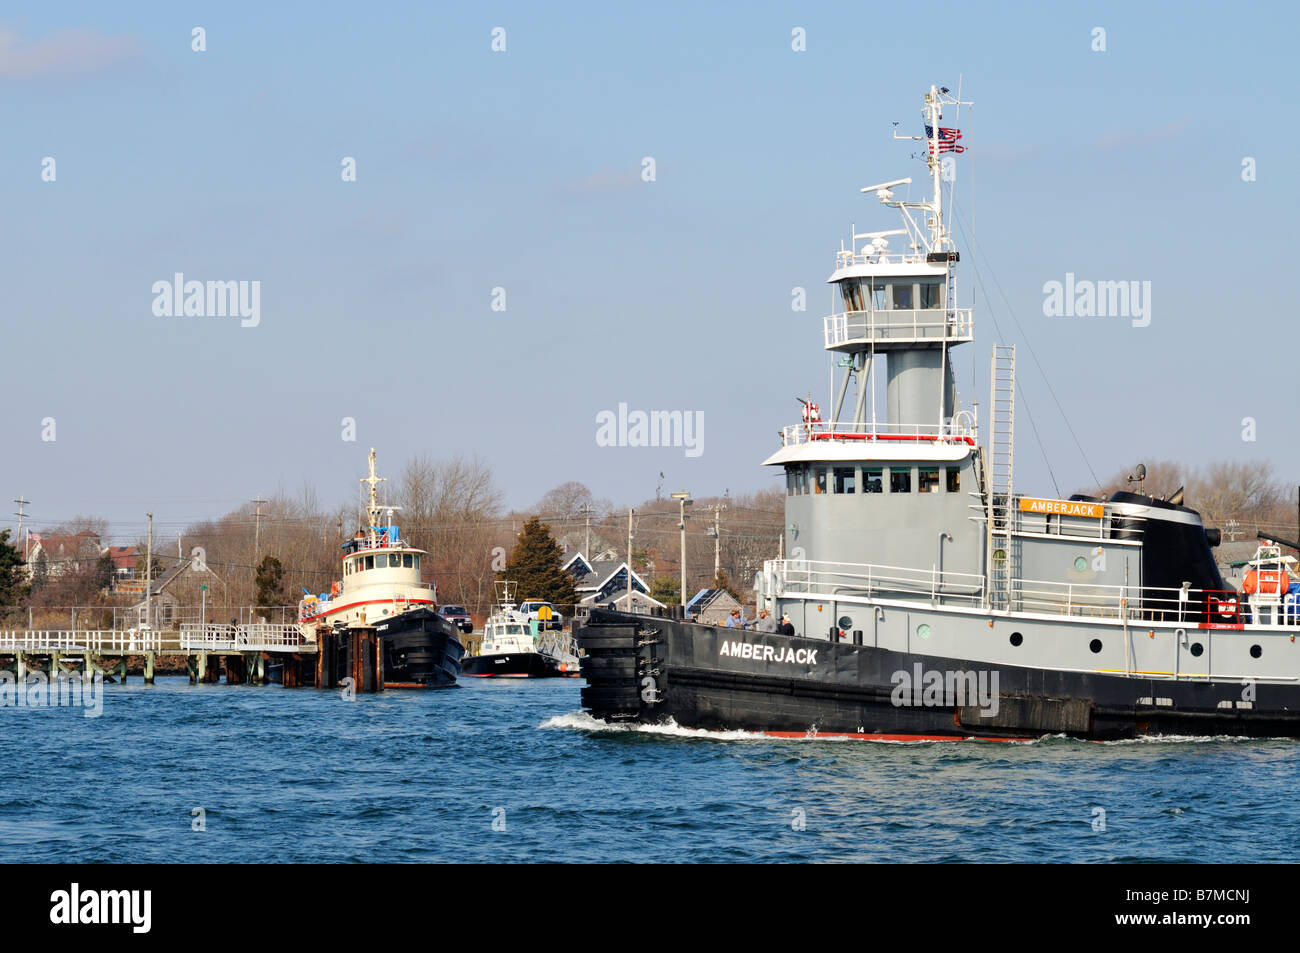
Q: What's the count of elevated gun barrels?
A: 0